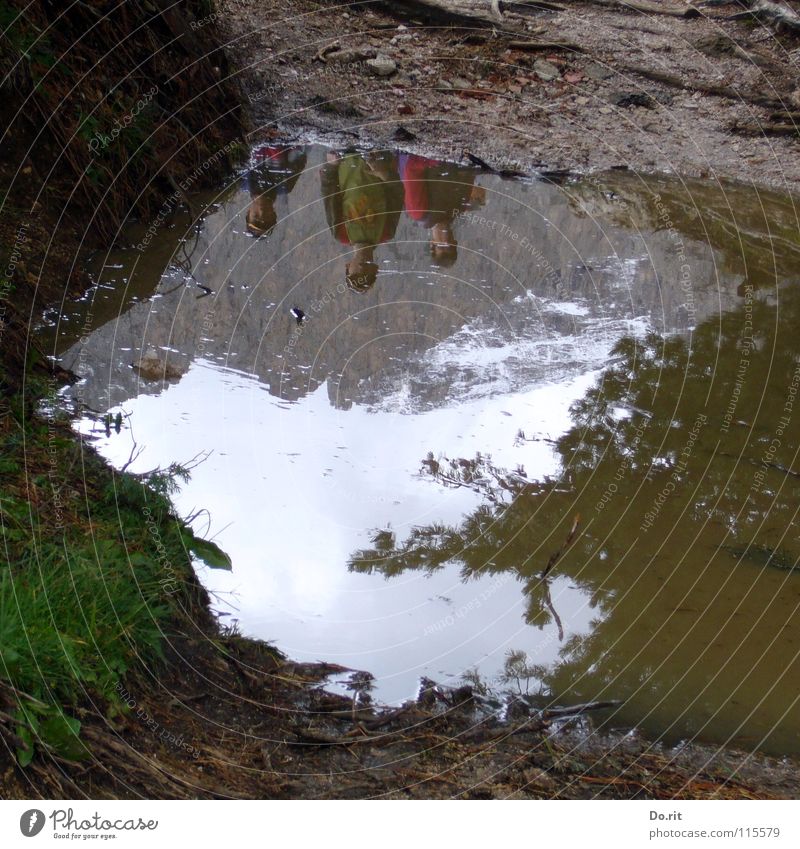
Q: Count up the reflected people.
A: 3